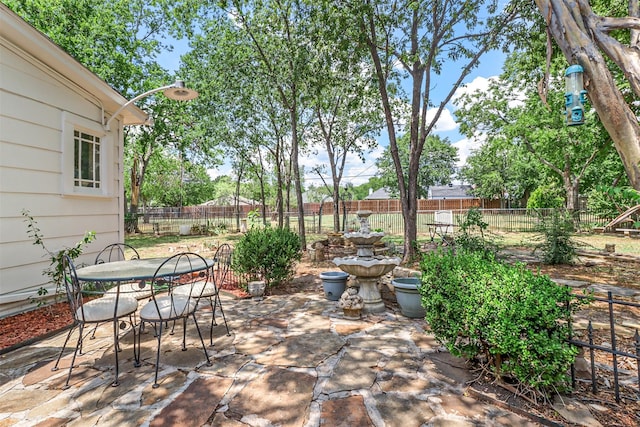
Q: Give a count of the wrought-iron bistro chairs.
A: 4